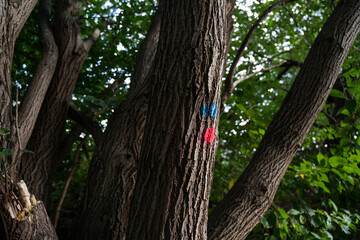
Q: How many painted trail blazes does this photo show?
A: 2